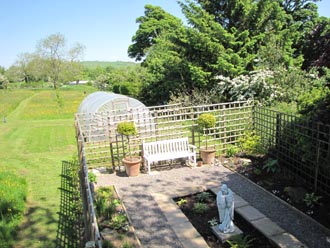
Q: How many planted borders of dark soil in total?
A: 3